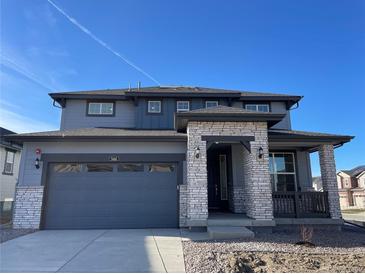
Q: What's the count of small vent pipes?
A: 2